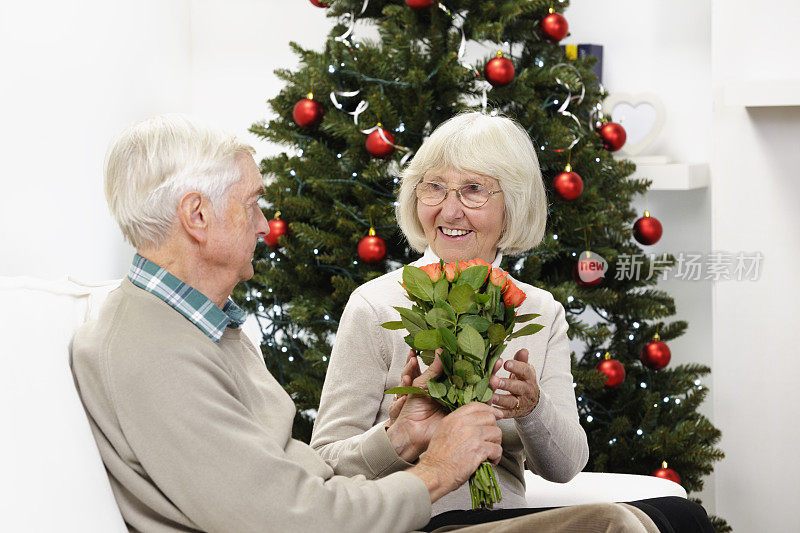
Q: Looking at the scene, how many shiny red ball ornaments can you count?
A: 15